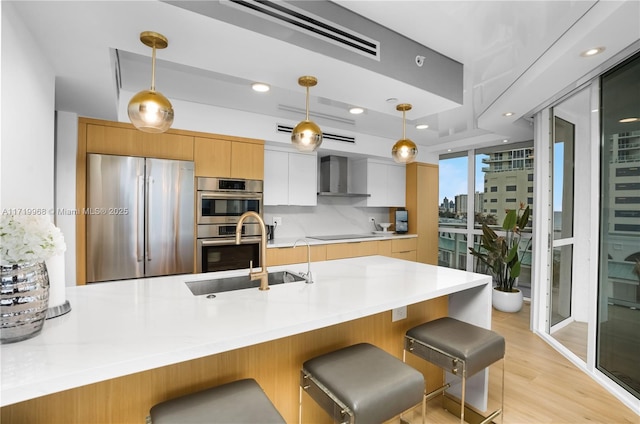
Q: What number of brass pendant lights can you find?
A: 3